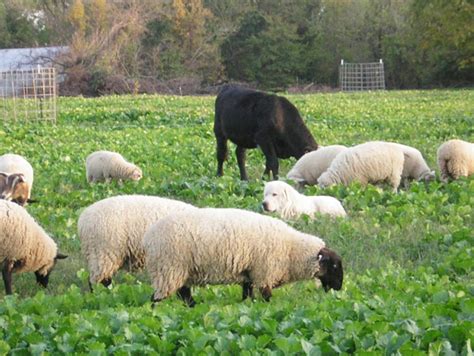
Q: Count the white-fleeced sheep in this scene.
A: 9